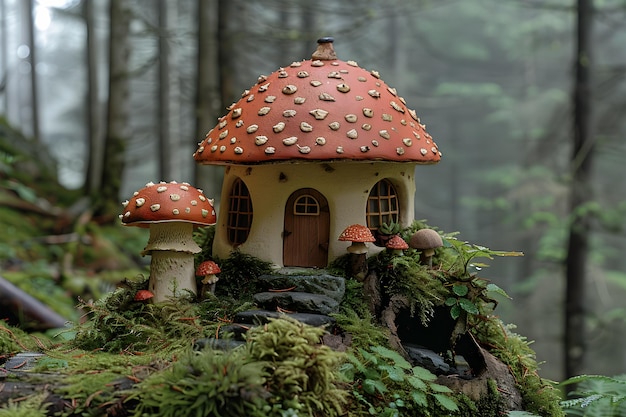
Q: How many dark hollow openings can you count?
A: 1